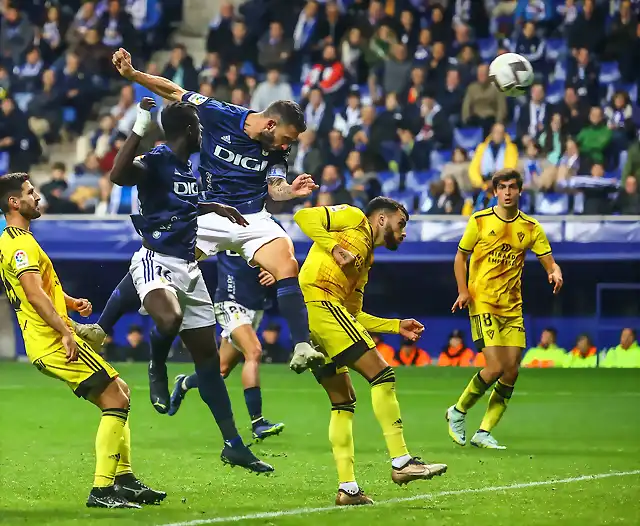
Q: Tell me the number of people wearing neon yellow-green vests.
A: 3